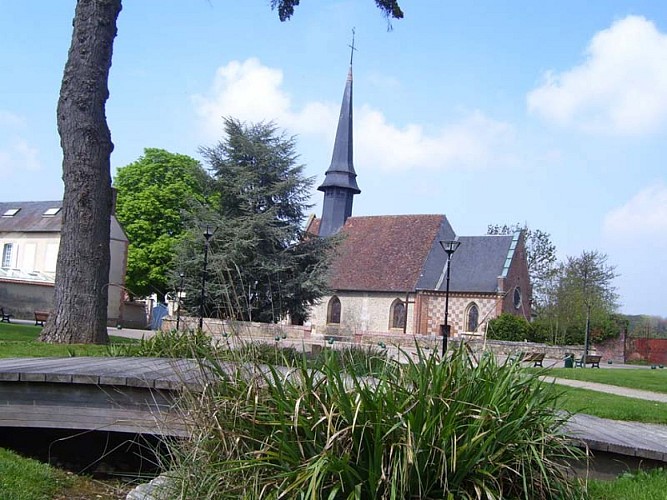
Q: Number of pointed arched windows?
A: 3